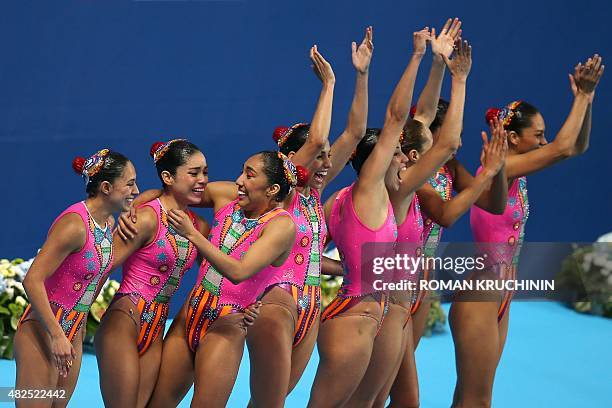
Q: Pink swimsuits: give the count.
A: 8